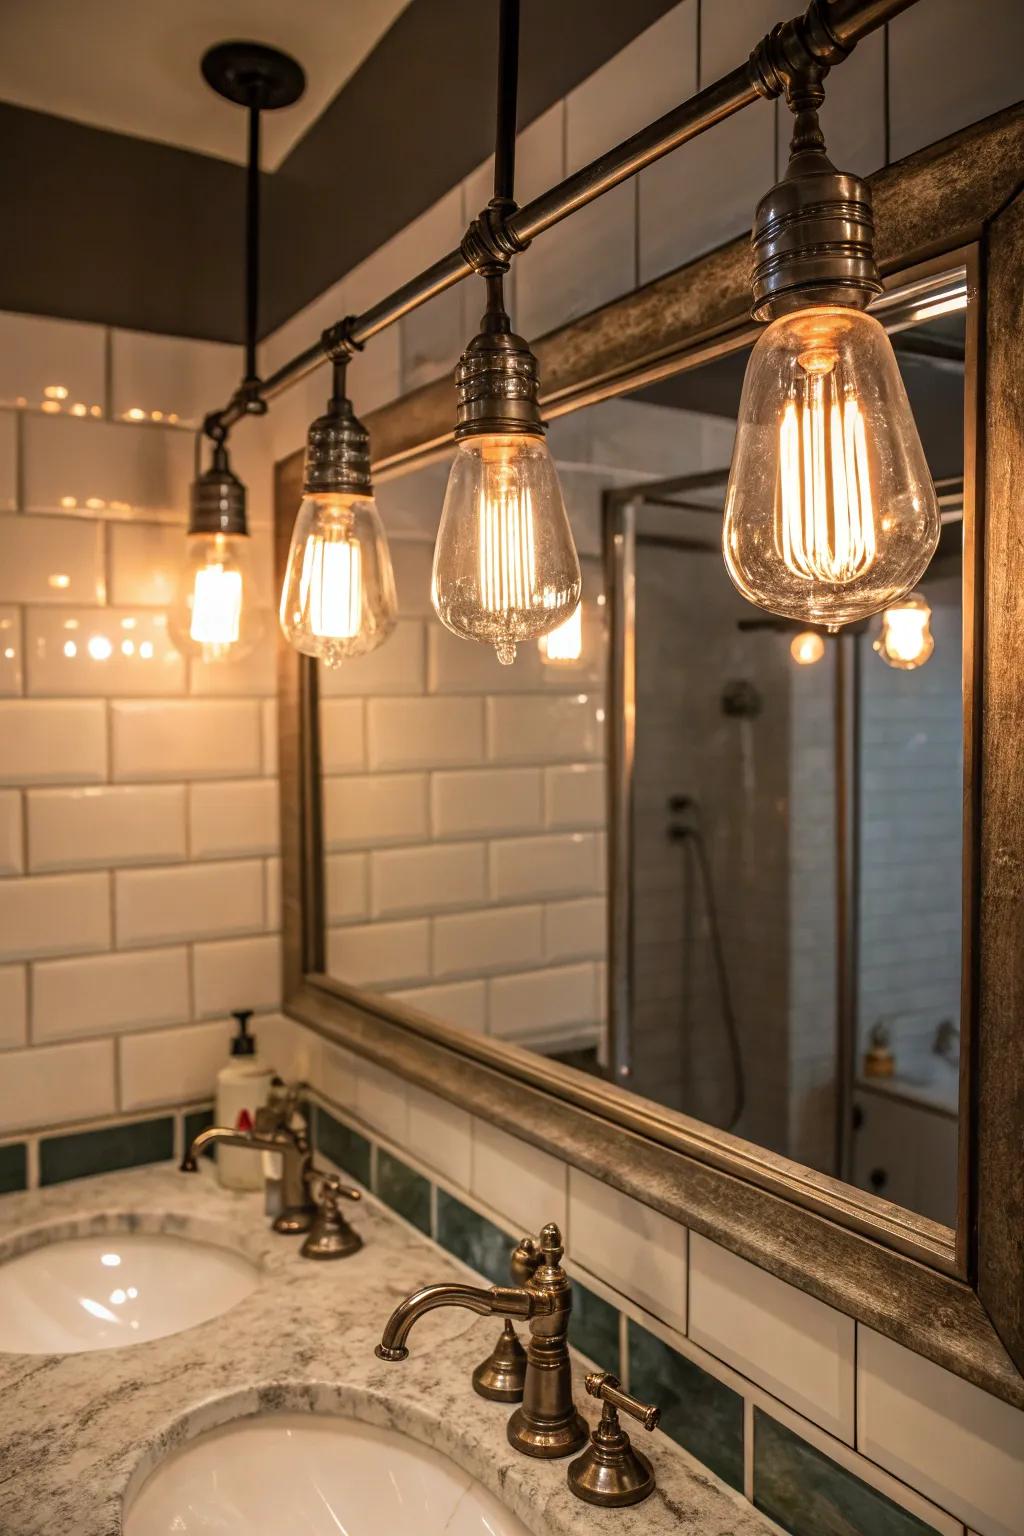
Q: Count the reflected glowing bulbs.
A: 3